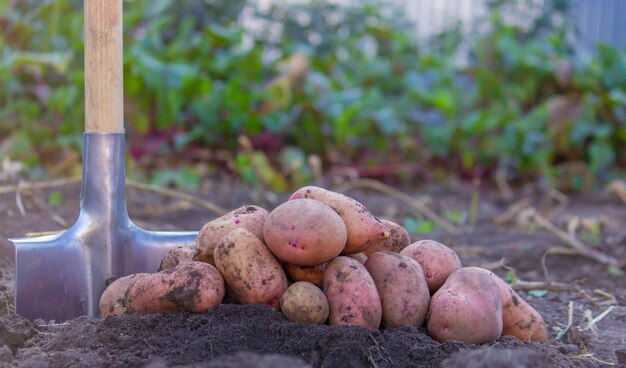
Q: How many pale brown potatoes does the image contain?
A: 1